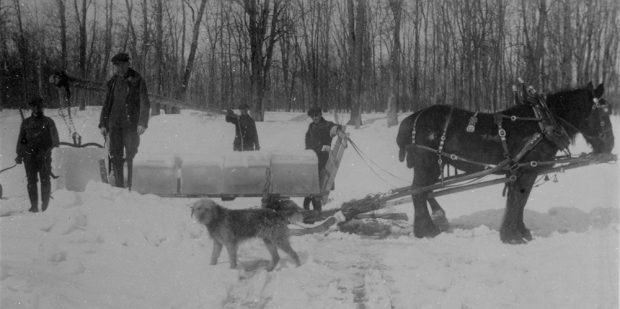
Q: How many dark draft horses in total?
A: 1